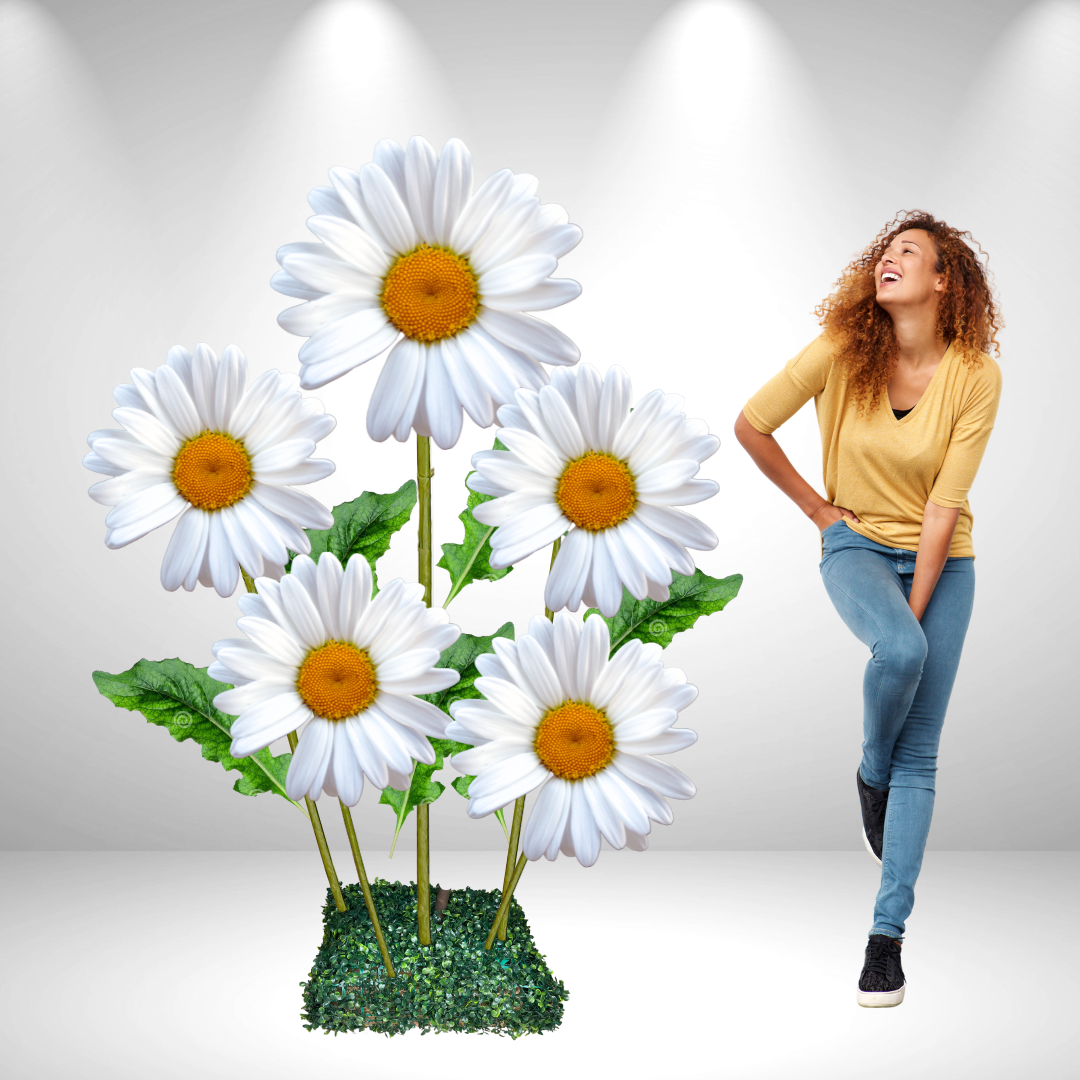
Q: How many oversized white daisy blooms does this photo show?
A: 5